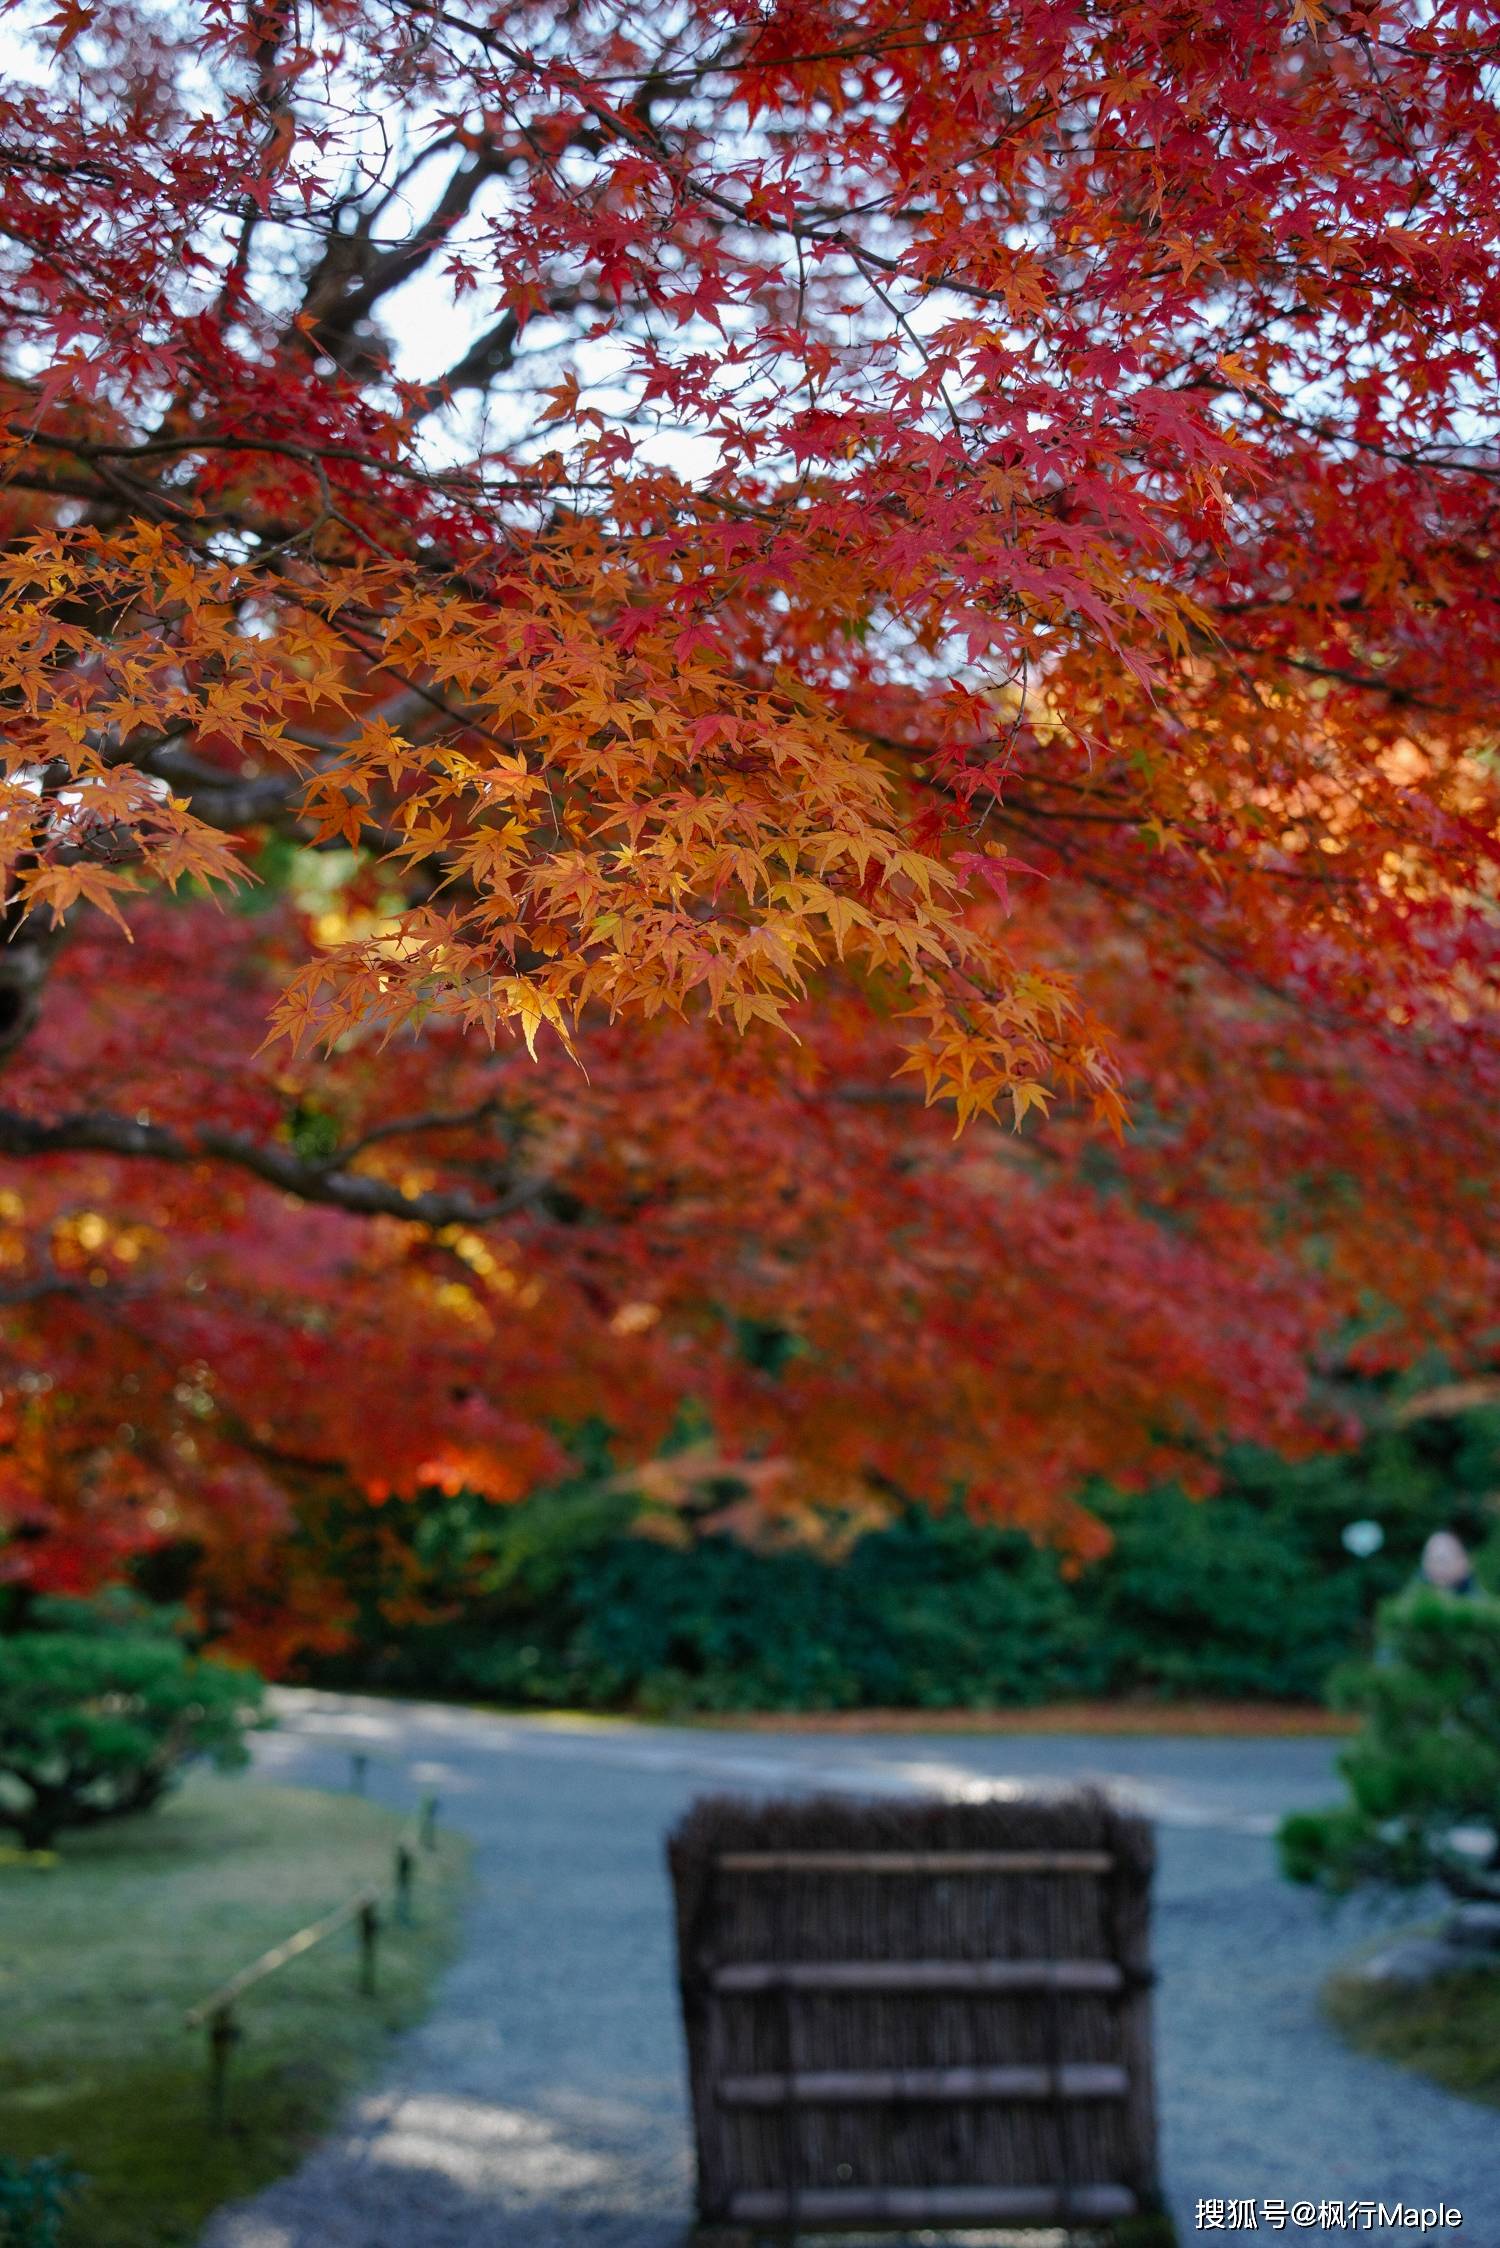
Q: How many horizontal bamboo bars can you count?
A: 4